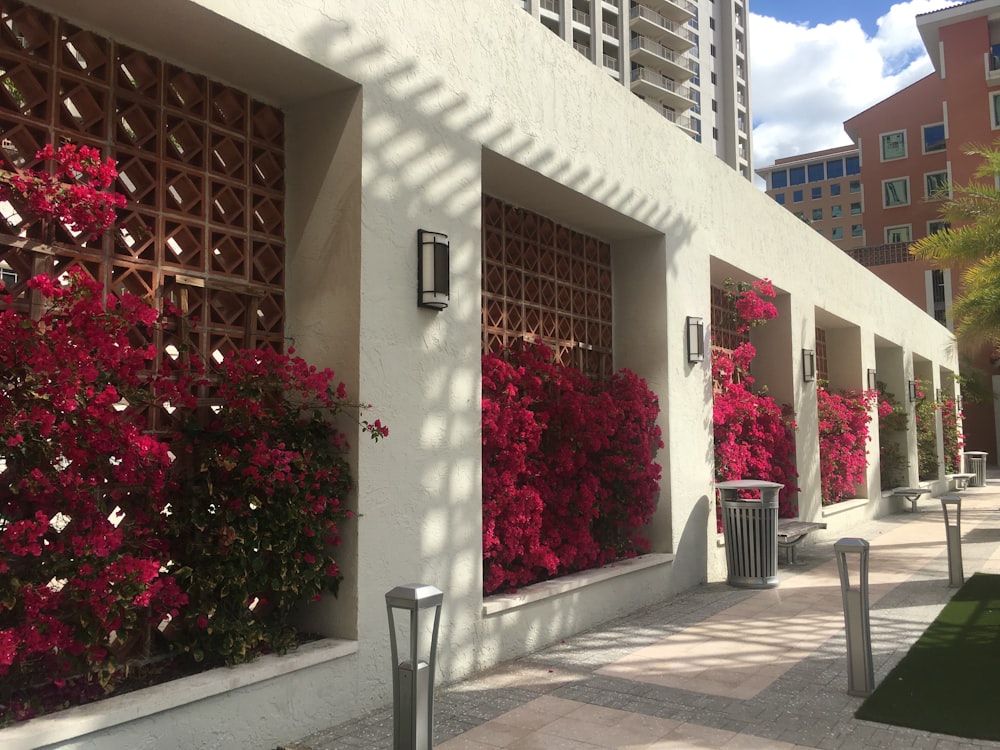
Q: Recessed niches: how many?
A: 7